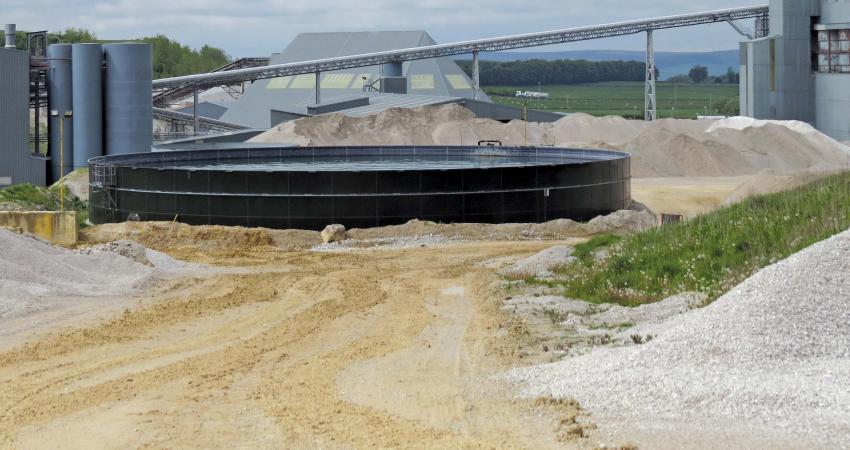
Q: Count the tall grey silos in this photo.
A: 3